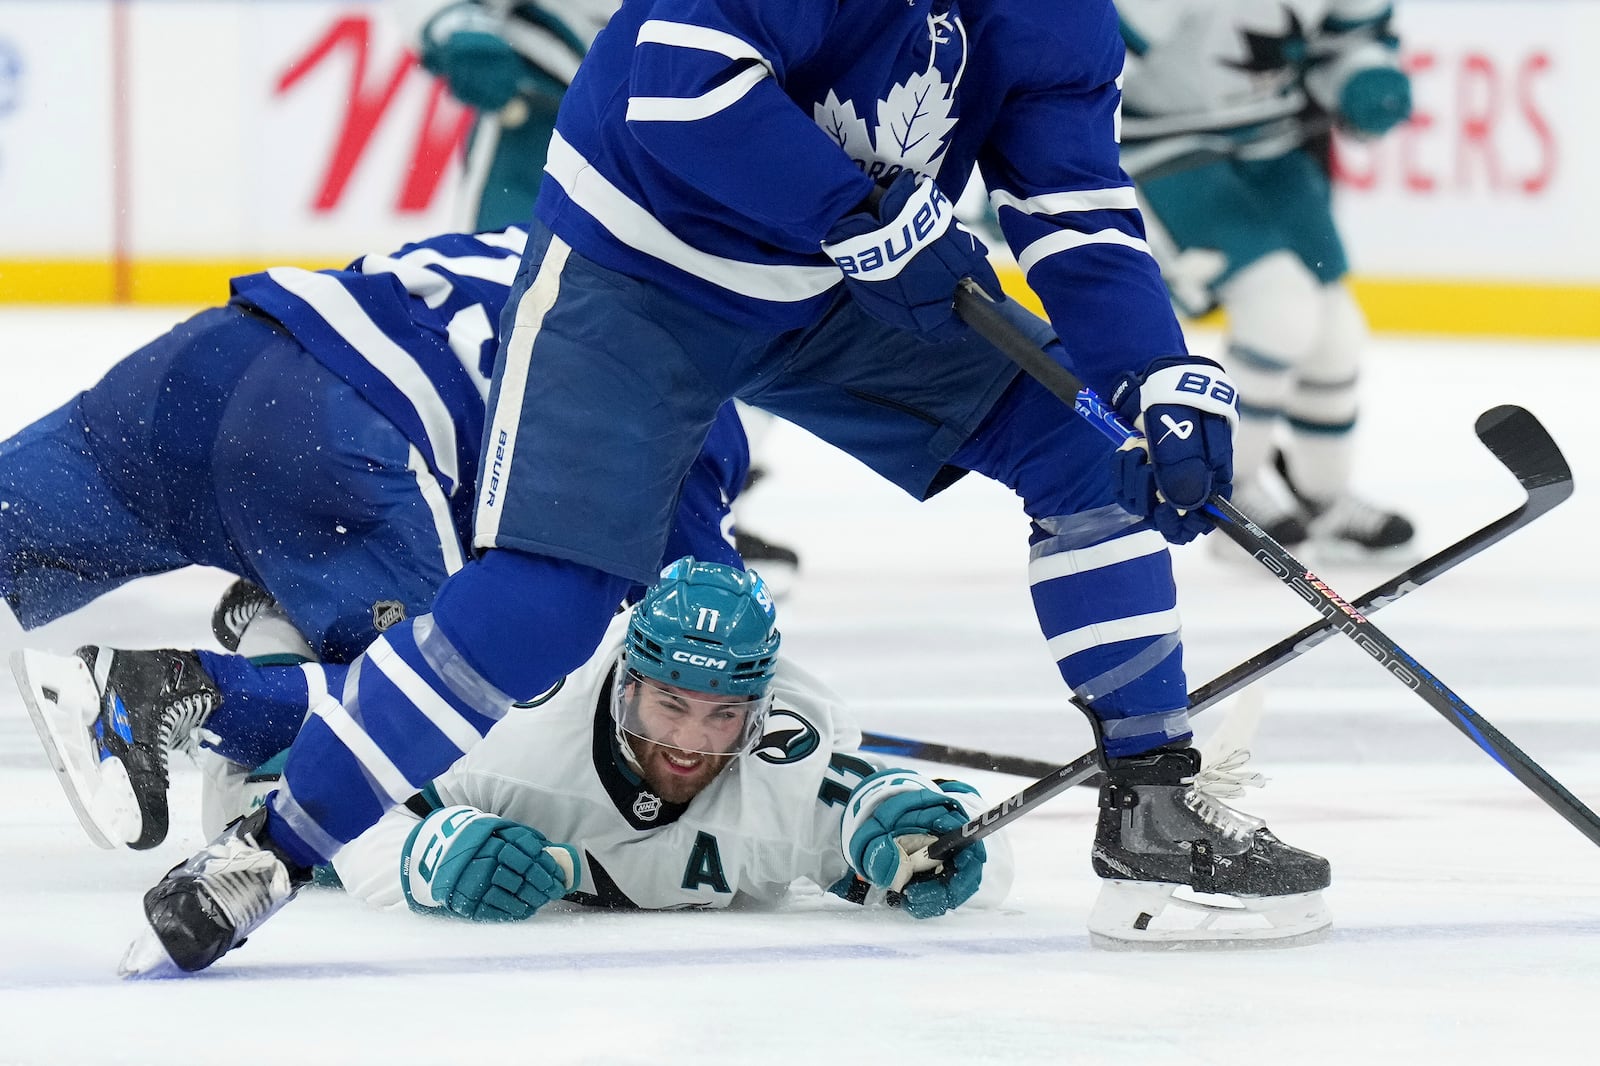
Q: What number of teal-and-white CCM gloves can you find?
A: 2